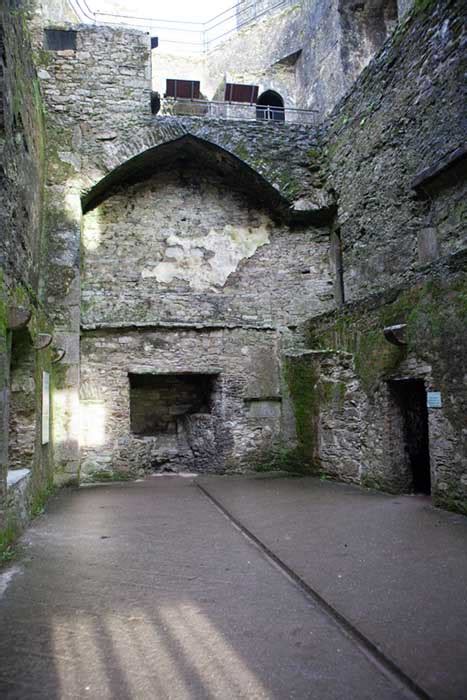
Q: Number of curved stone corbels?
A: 4